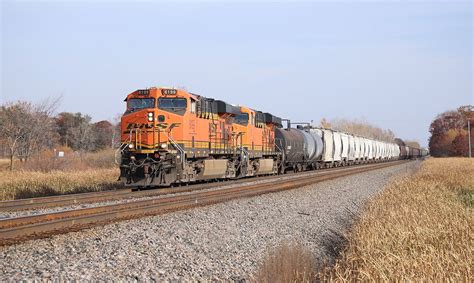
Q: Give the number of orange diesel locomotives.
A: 2